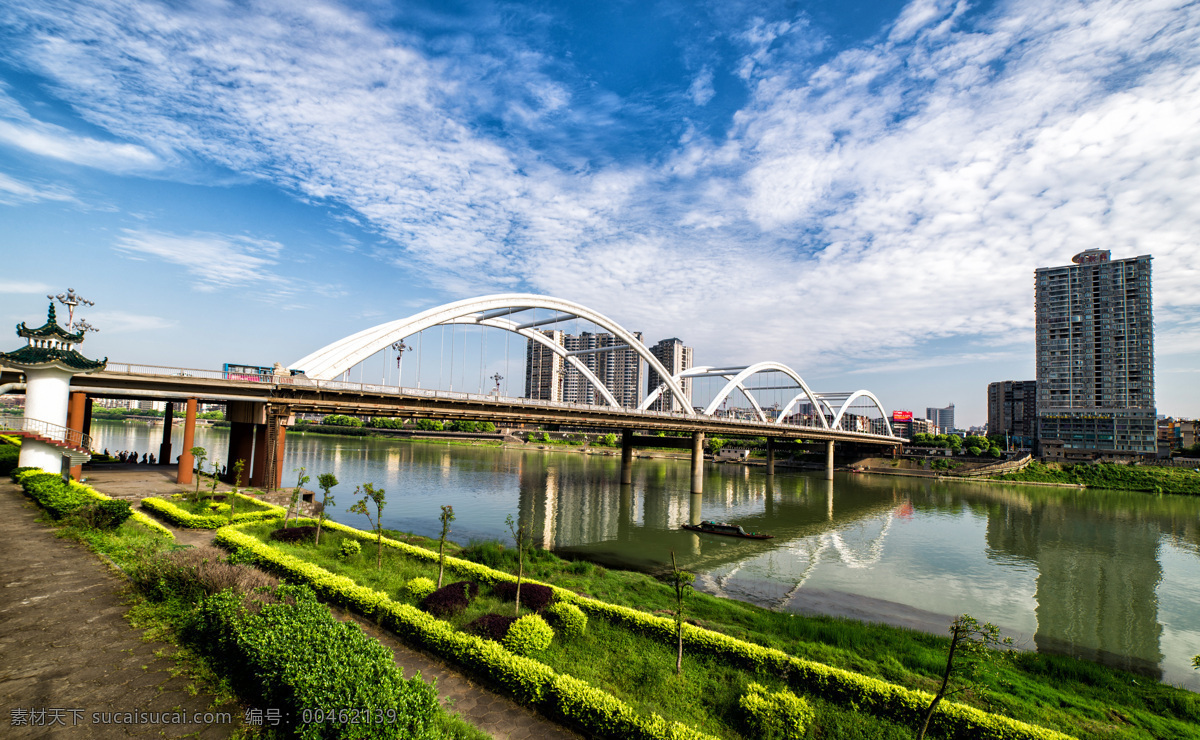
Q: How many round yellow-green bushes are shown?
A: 5